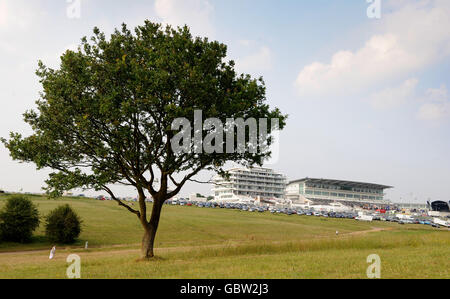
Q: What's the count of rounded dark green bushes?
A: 2